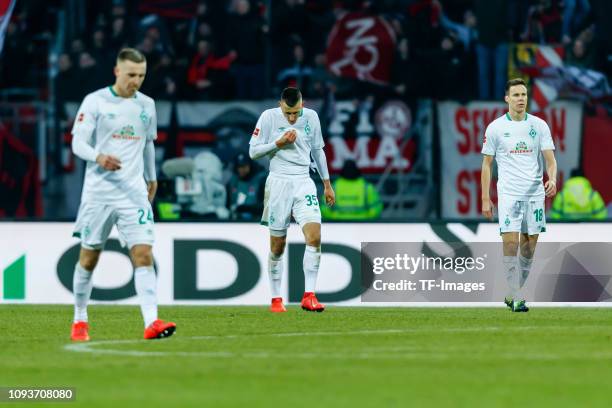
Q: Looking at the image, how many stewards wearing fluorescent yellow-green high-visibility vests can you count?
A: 2